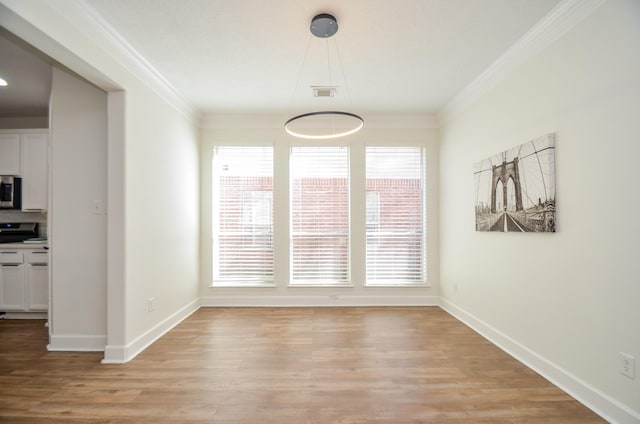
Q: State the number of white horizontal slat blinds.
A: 3